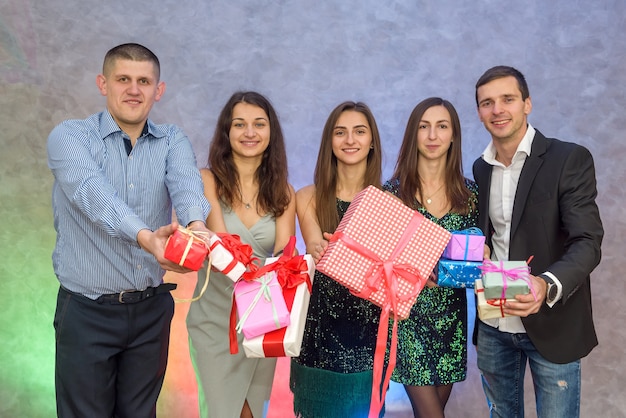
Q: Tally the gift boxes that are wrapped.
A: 9